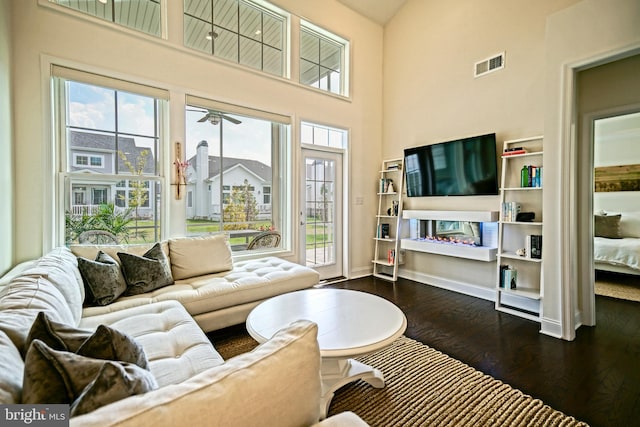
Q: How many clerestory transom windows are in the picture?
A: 3